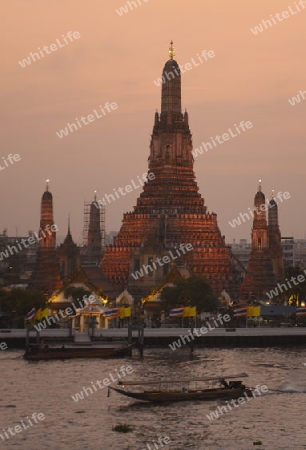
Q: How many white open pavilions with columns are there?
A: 1